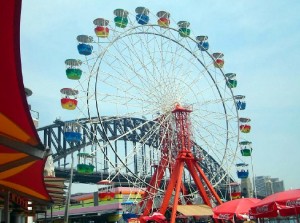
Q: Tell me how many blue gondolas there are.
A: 7